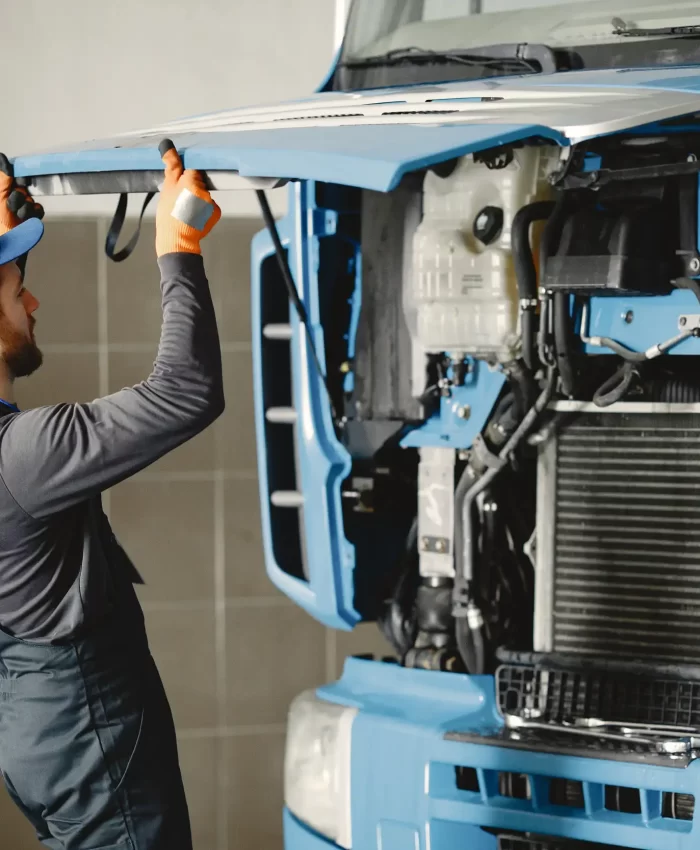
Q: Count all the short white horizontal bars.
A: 3